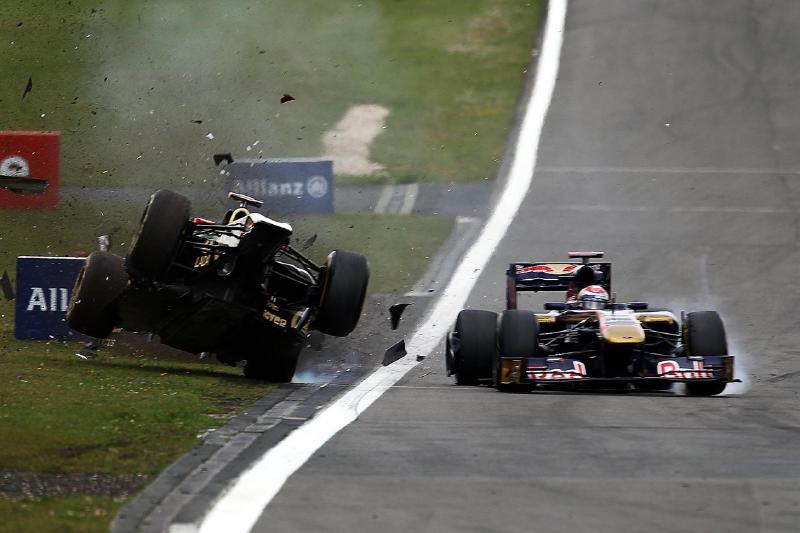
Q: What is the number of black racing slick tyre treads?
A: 7